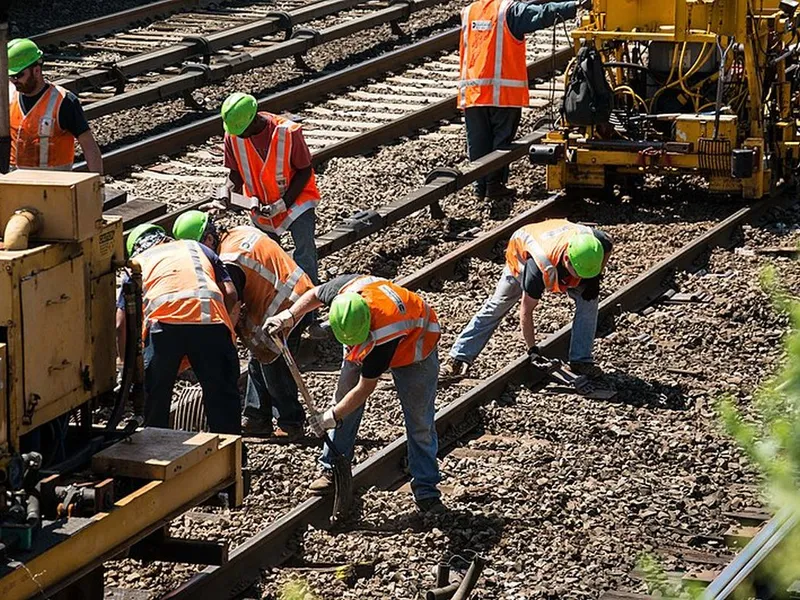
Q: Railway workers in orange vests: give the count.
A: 7